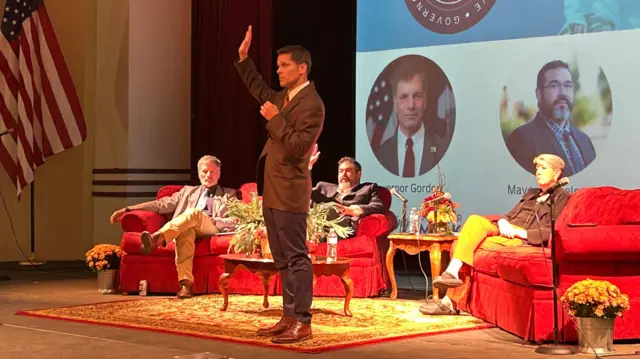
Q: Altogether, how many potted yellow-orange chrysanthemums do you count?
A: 2